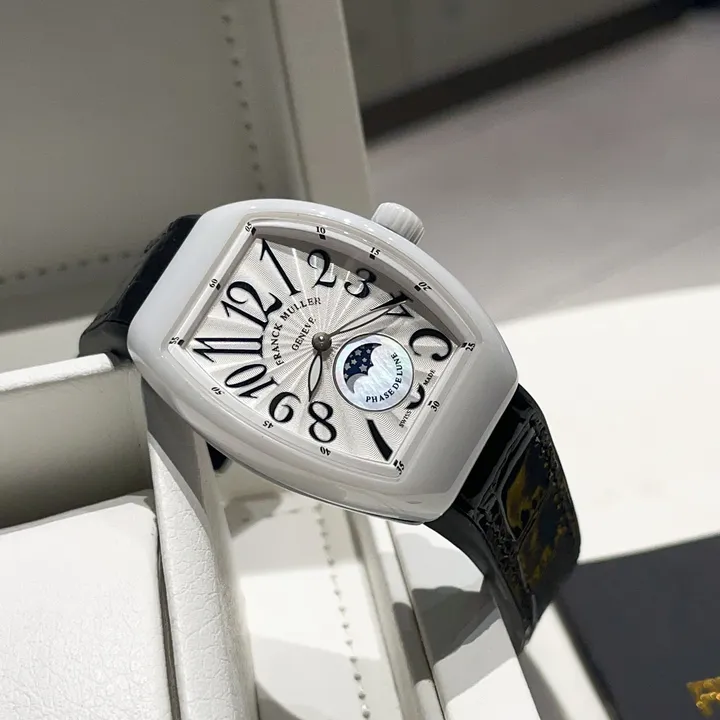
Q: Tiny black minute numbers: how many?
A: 12